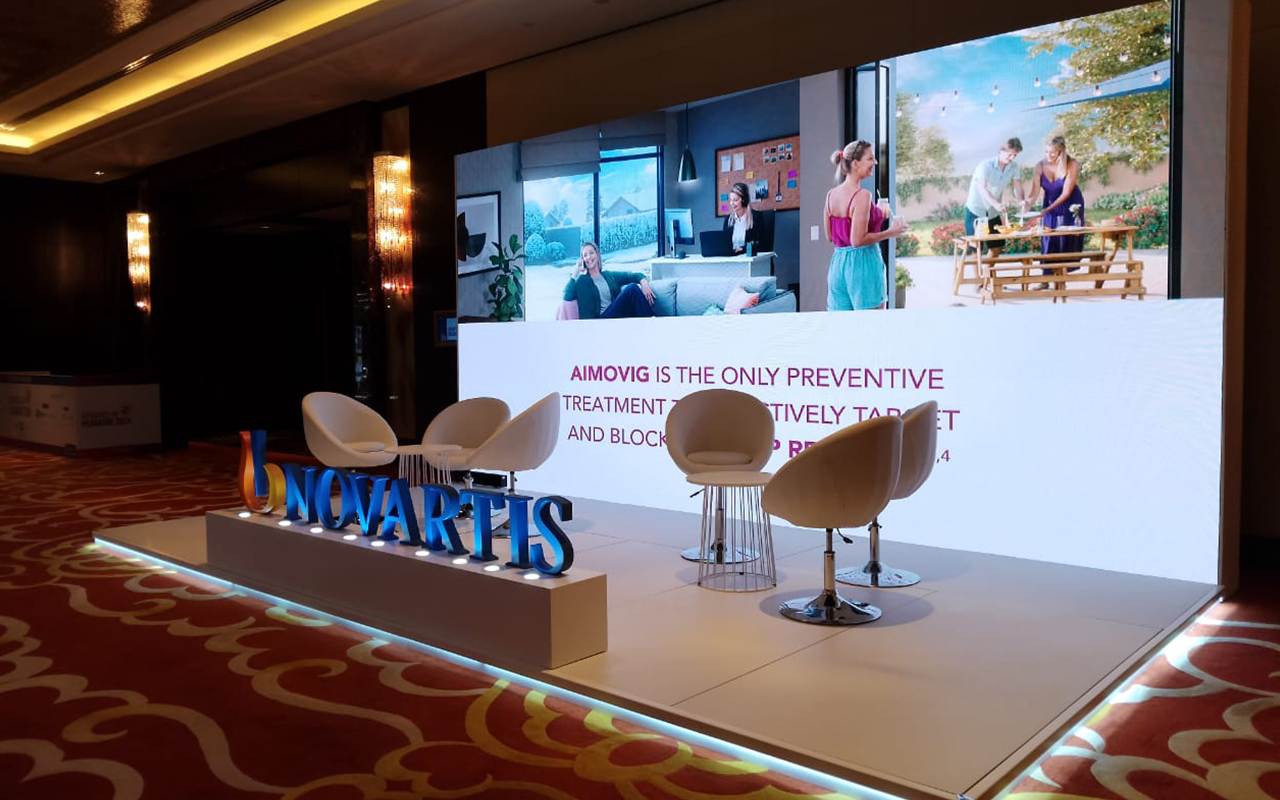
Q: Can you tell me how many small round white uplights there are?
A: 9